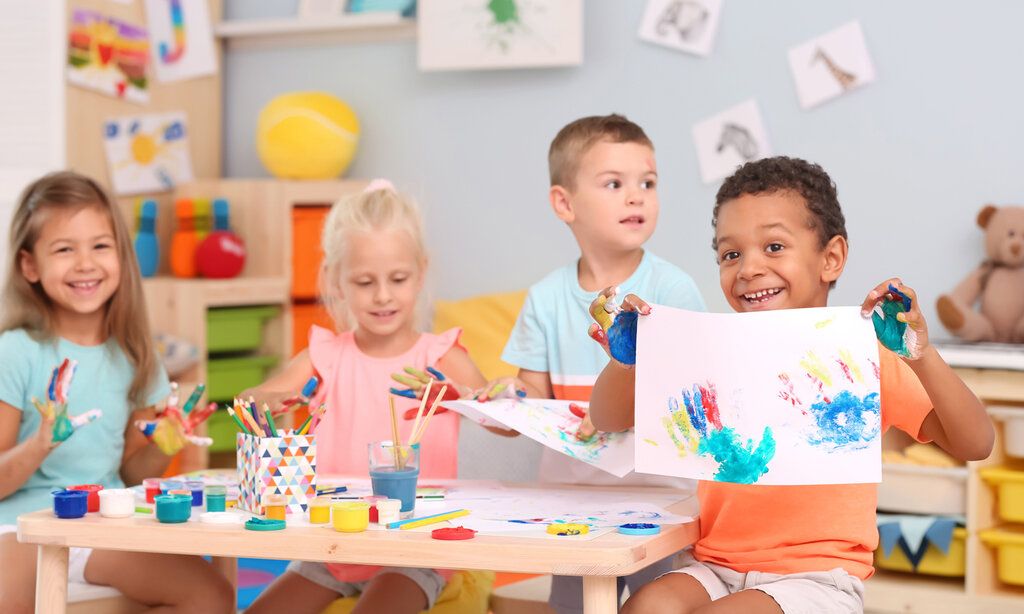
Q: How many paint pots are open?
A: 5